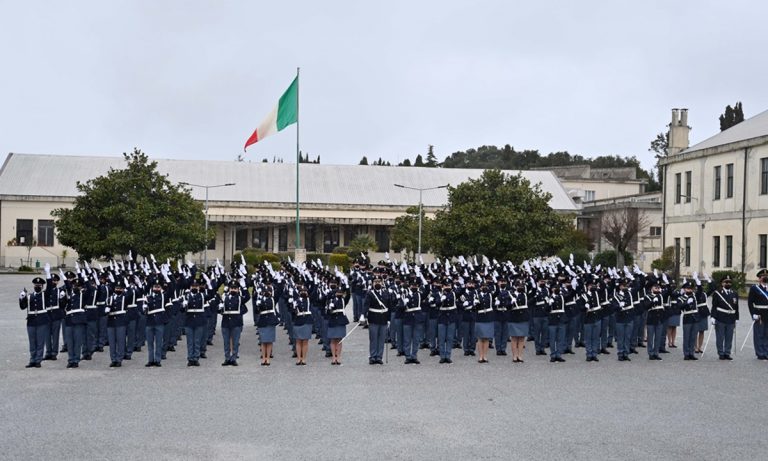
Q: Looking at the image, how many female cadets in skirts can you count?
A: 7